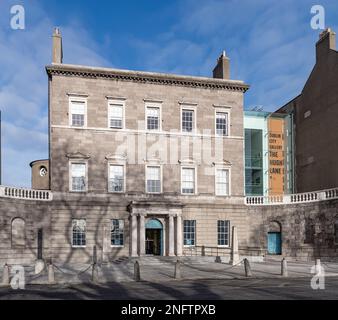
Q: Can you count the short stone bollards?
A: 8